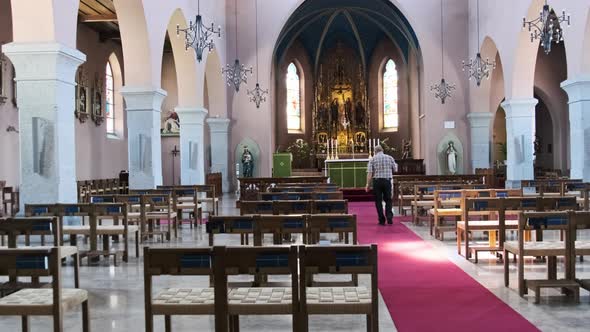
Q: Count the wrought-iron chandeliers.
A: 6